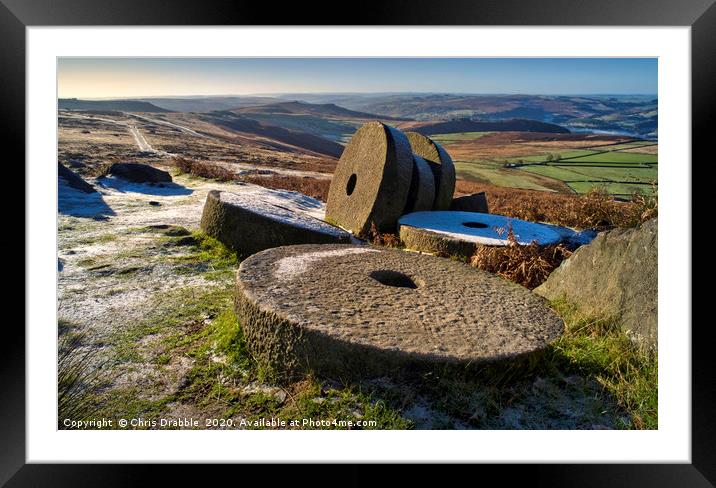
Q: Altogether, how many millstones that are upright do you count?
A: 3